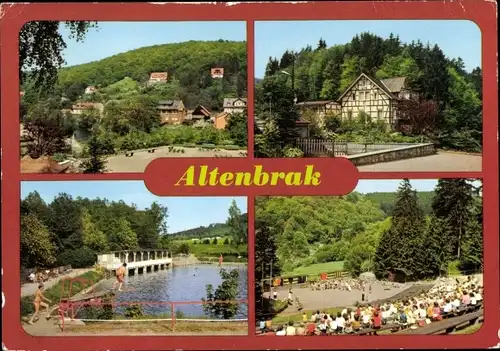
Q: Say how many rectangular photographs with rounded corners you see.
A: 4